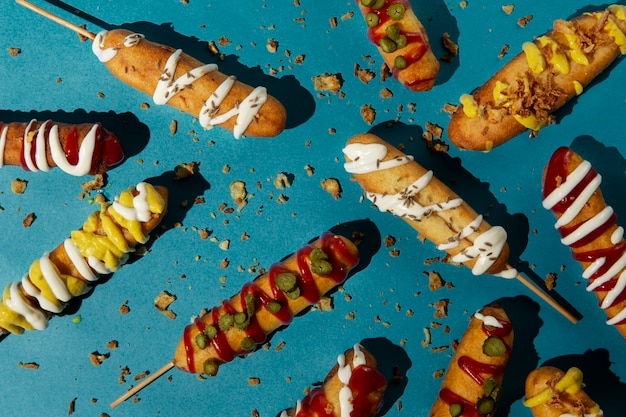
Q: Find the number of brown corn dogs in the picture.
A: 11